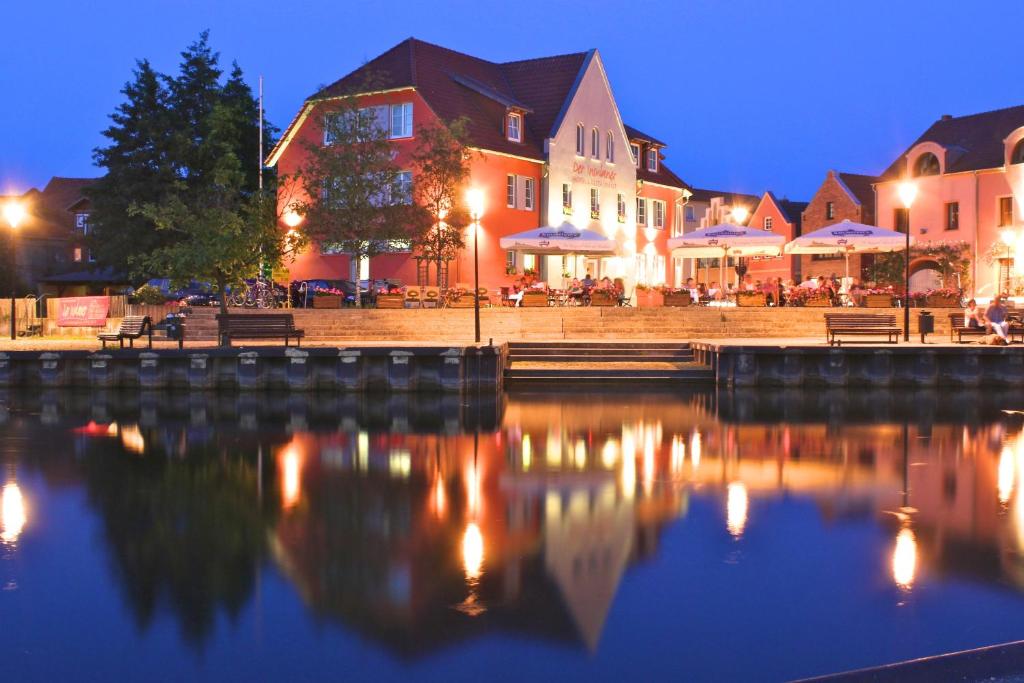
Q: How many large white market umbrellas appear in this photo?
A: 3